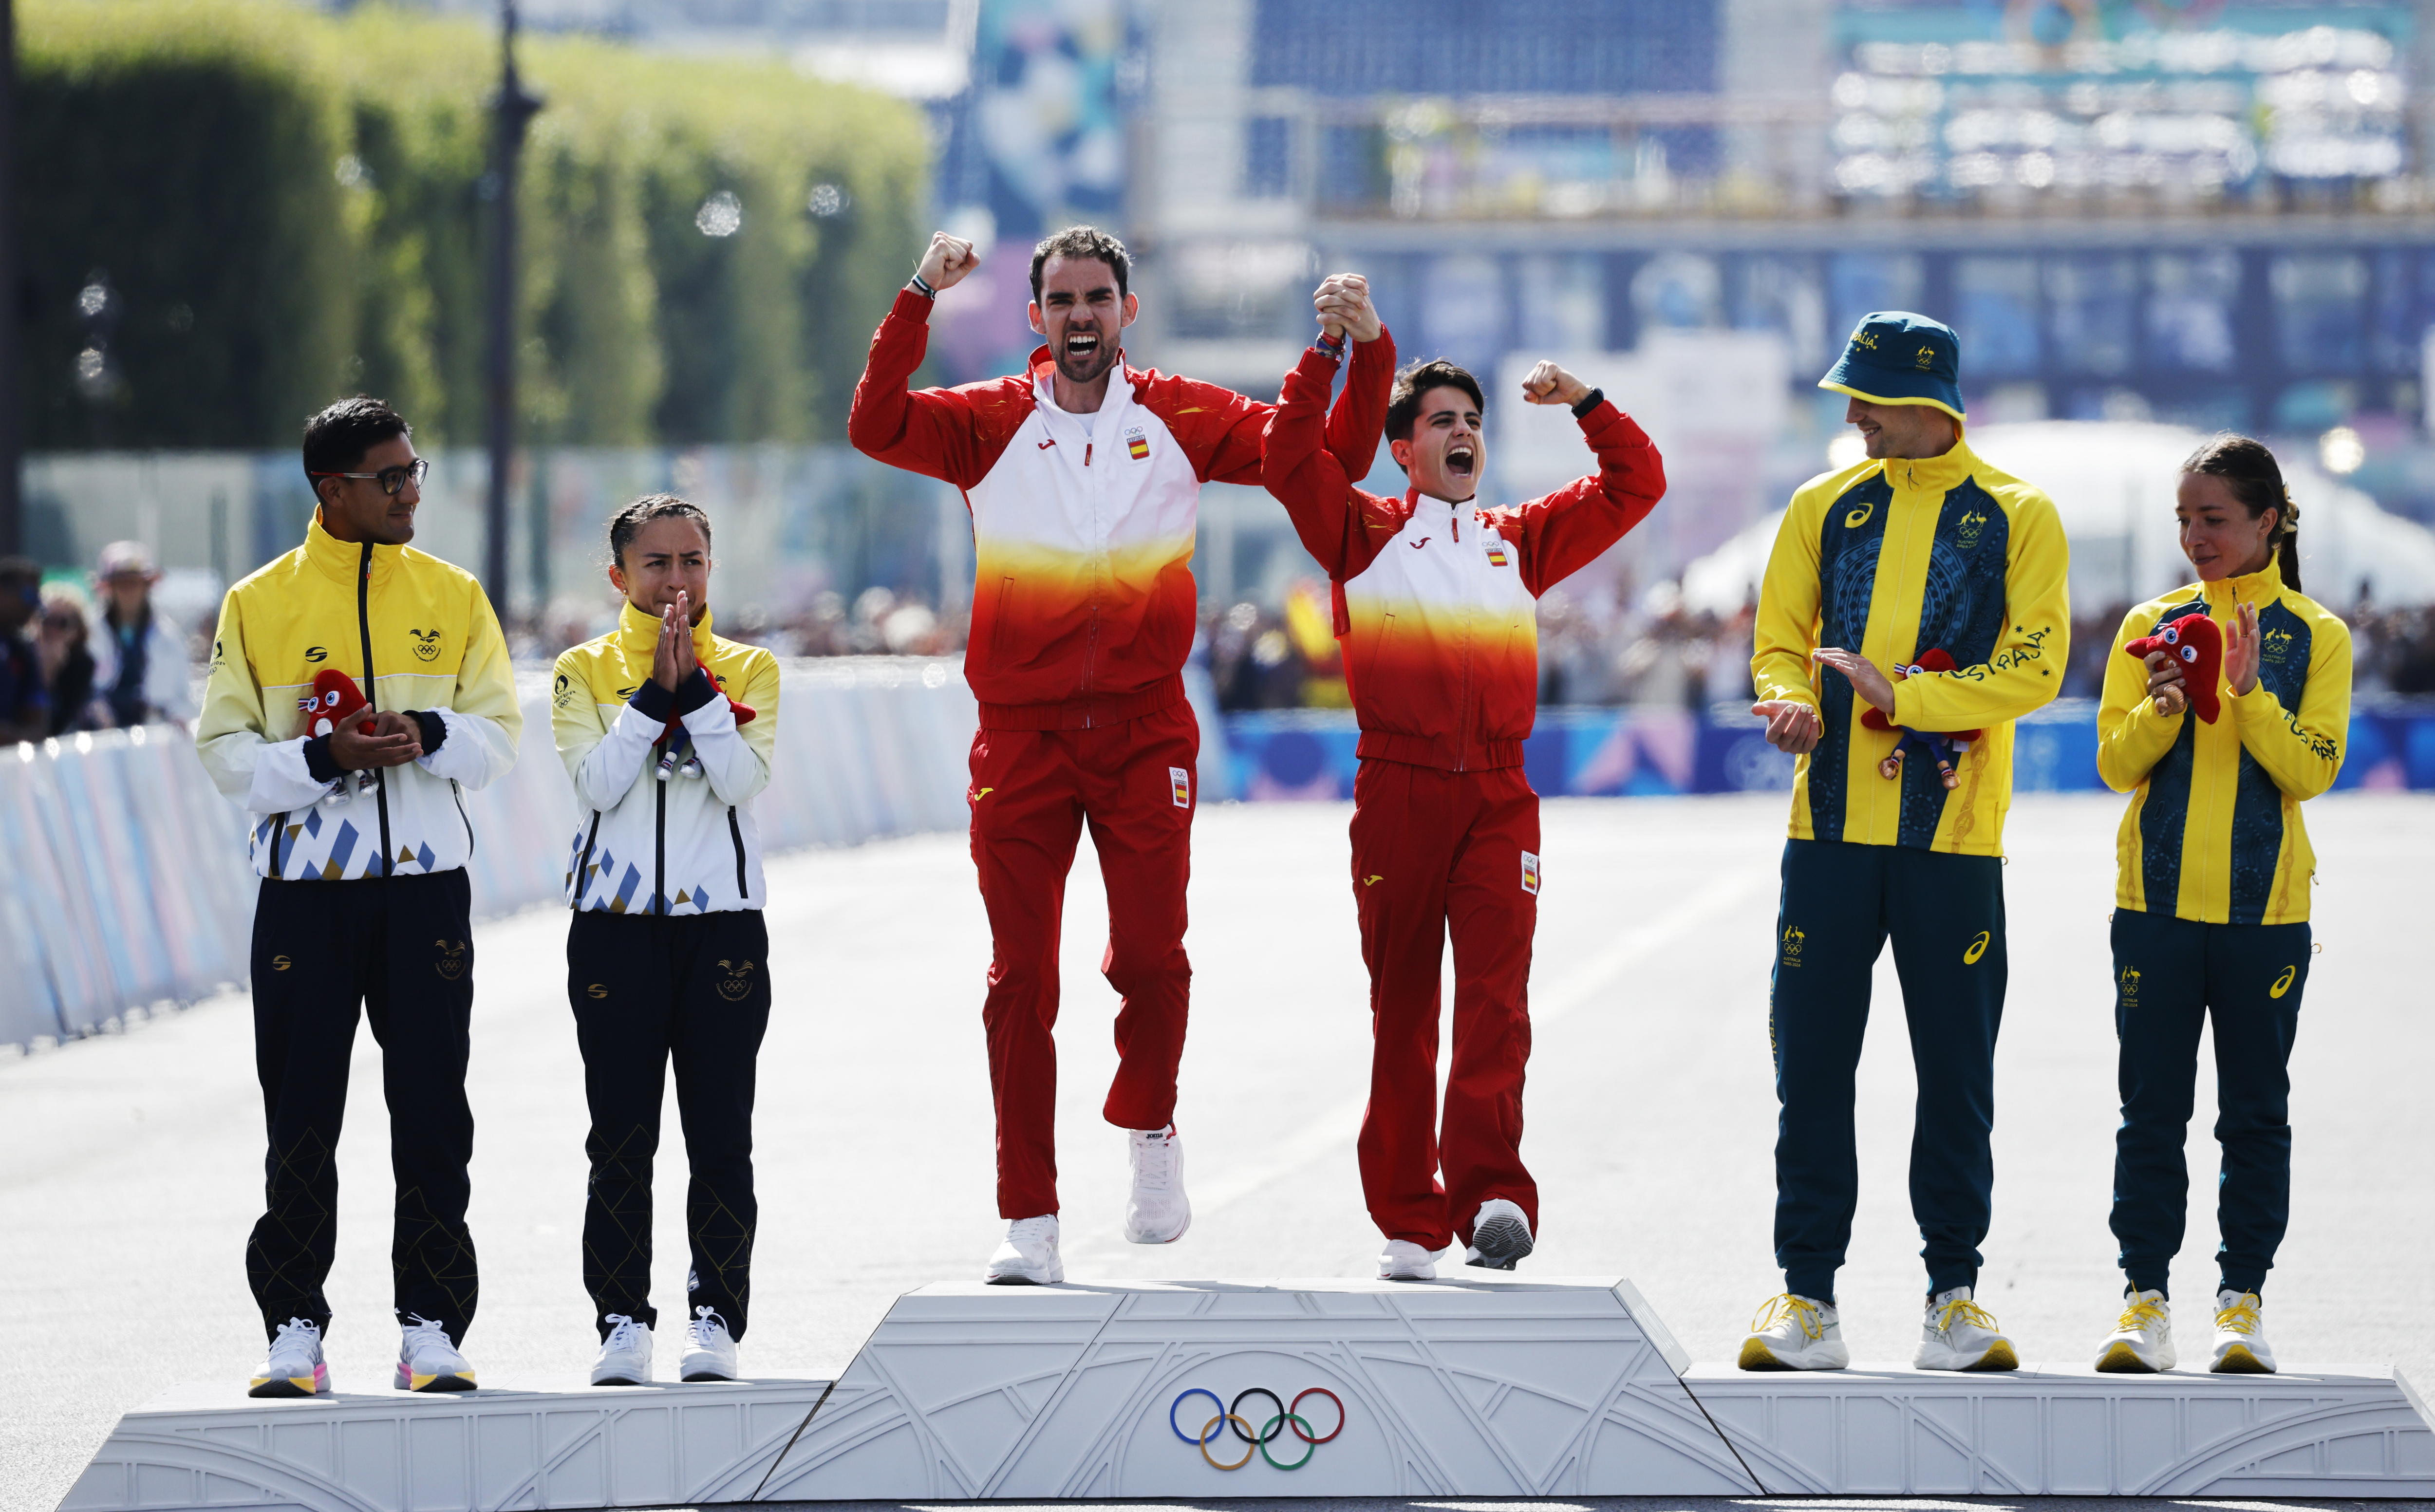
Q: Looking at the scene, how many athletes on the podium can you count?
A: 6